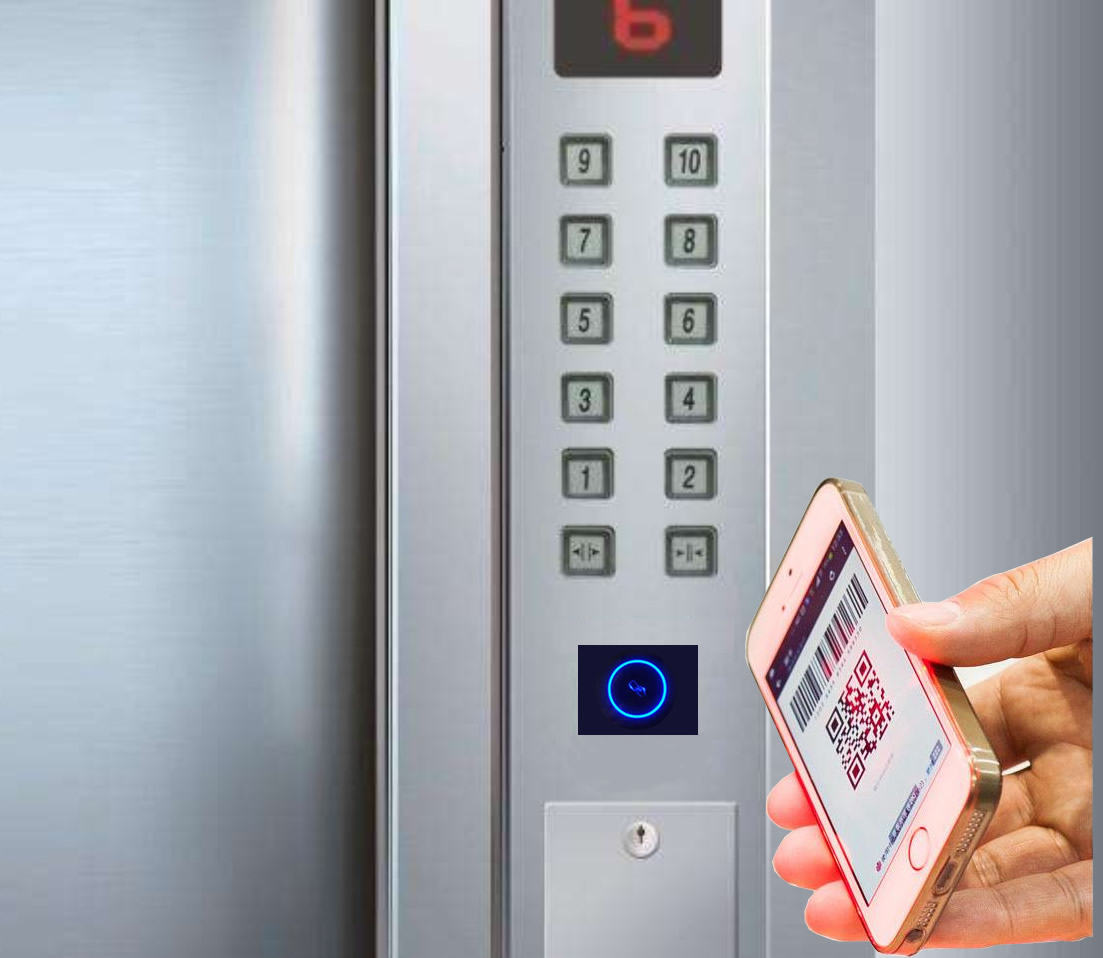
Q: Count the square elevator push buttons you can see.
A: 12